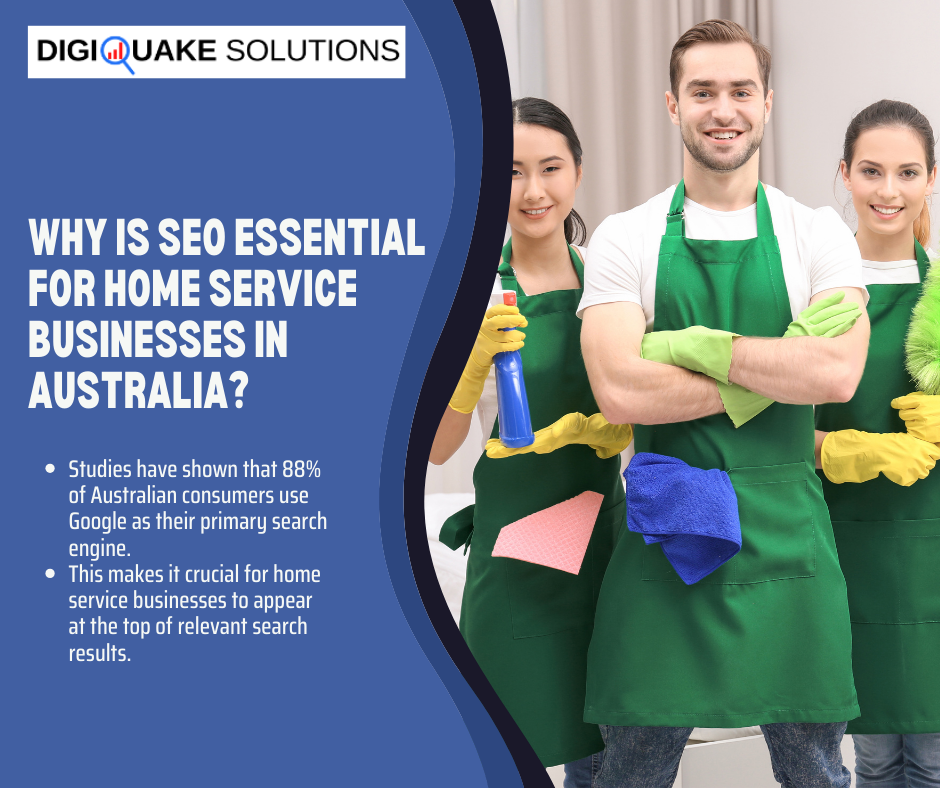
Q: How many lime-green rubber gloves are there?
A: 2